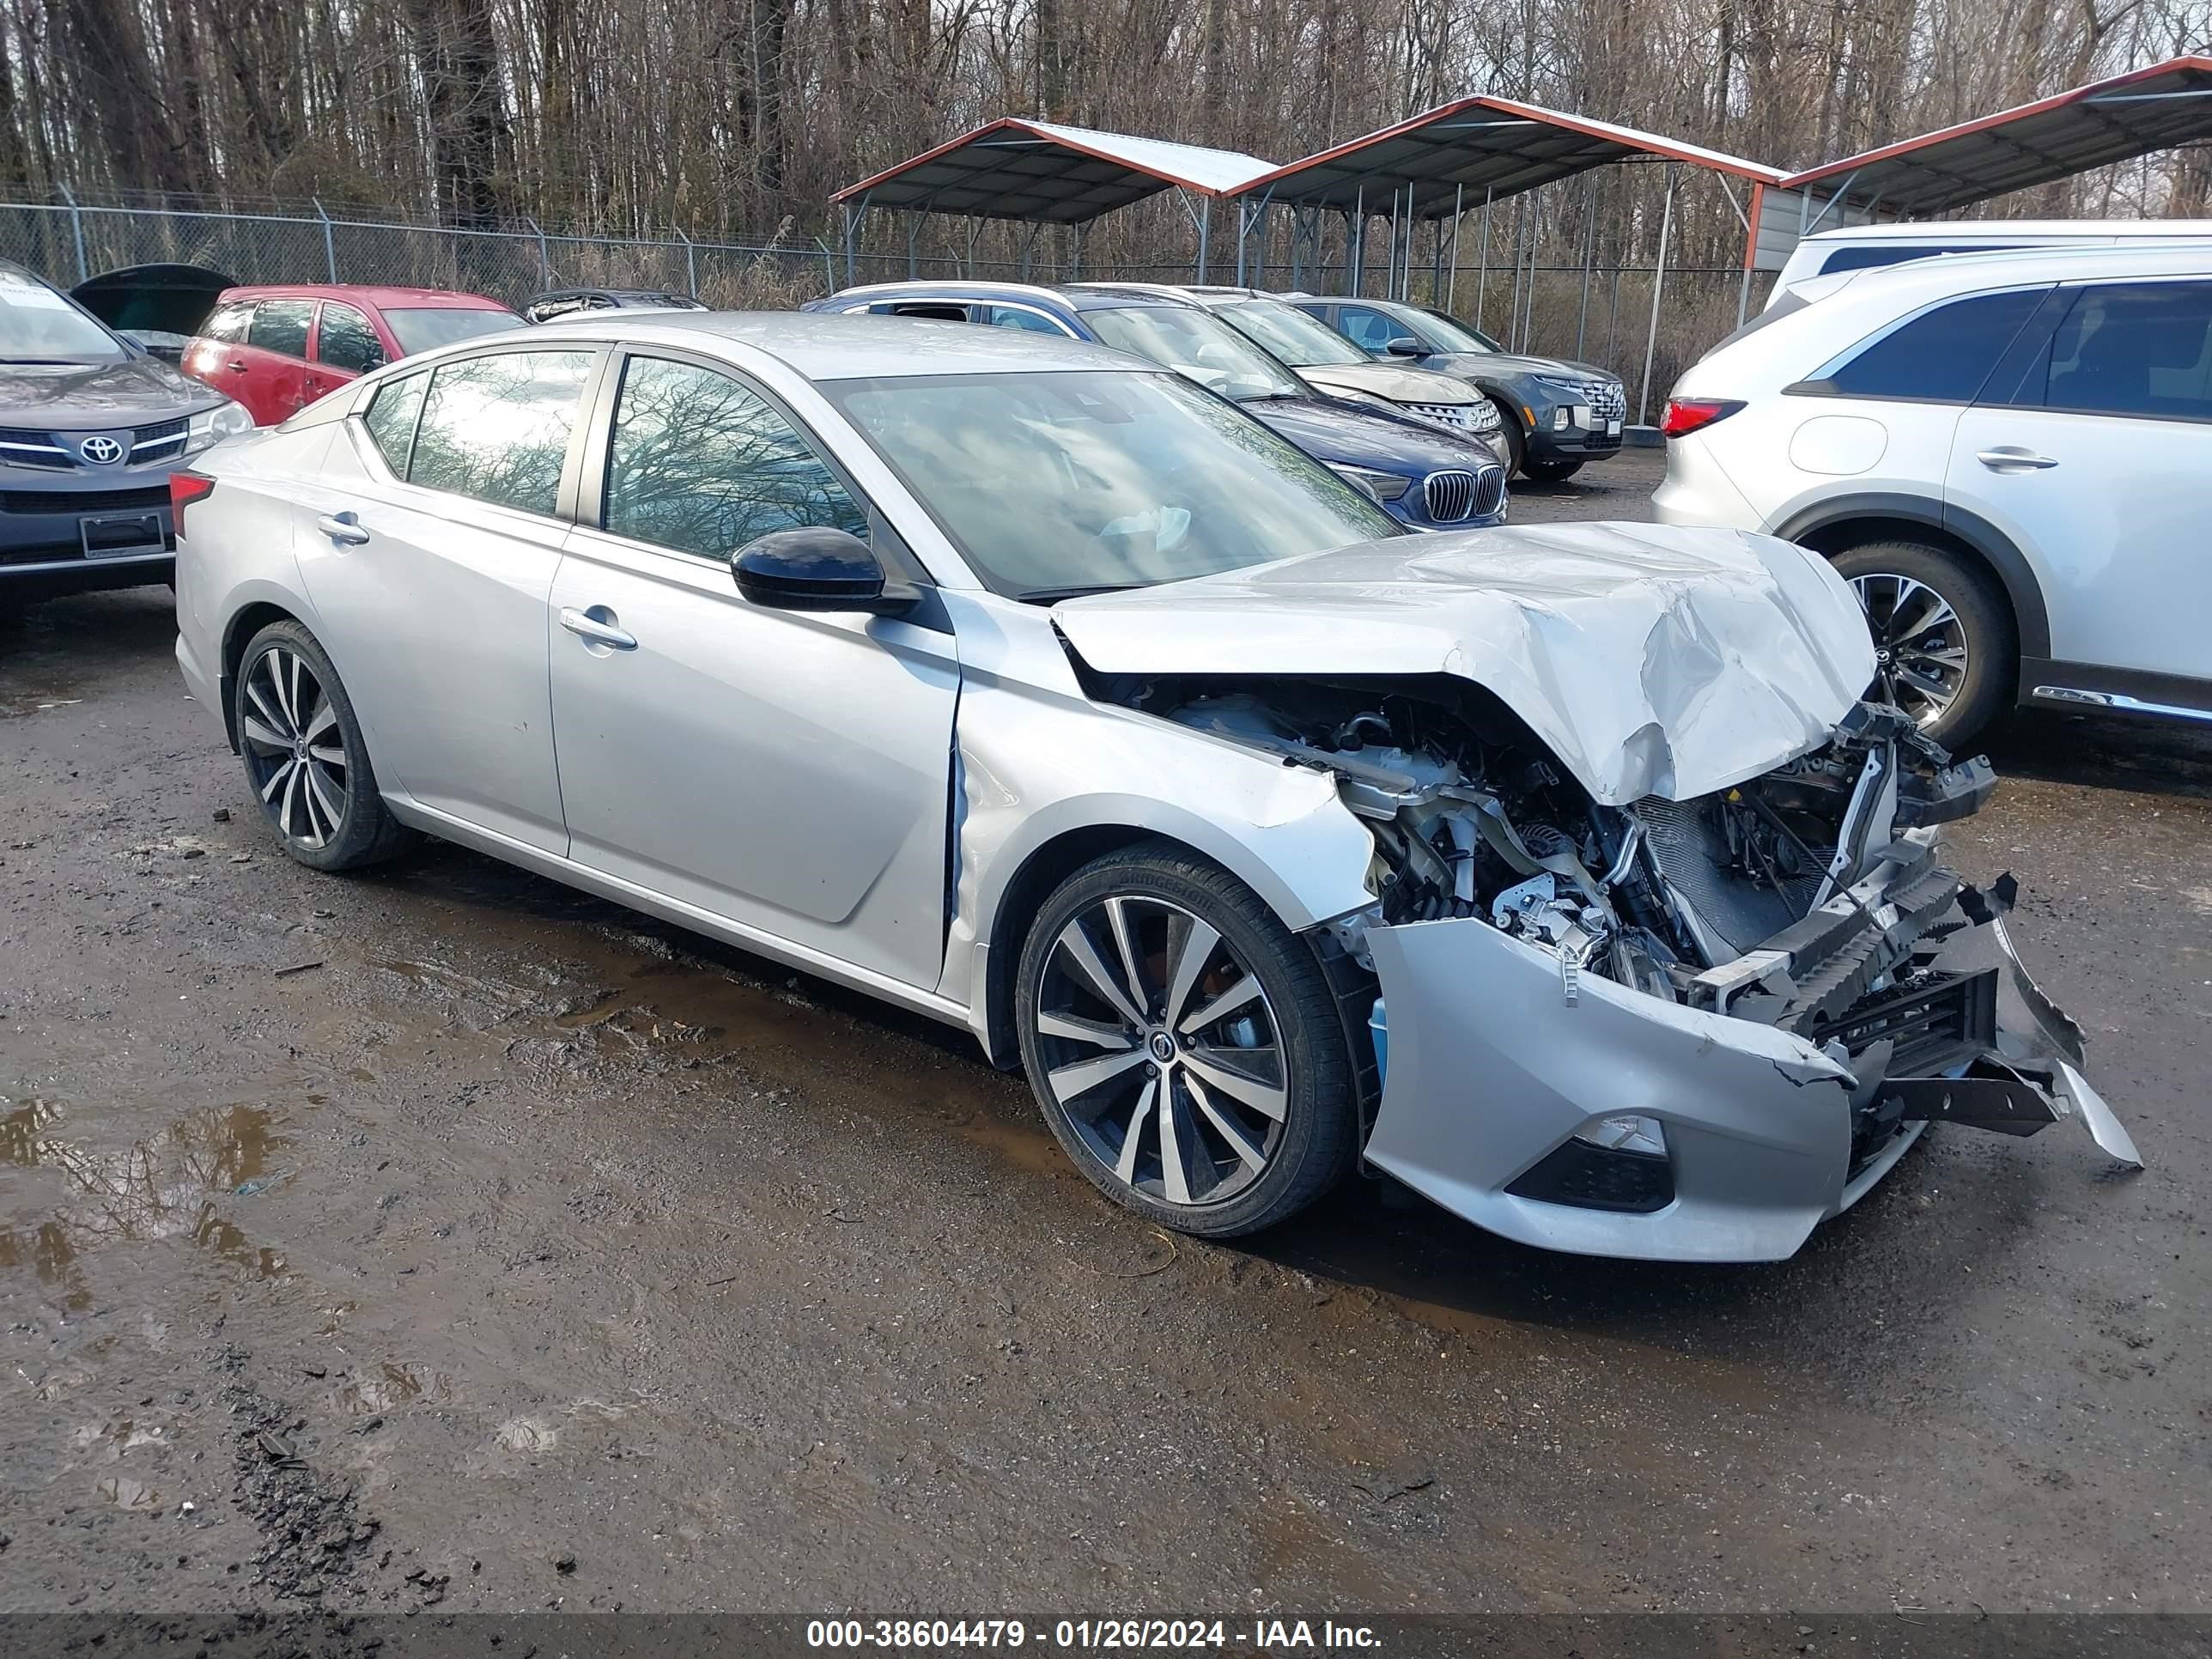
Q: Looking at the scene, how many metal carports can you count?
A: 3